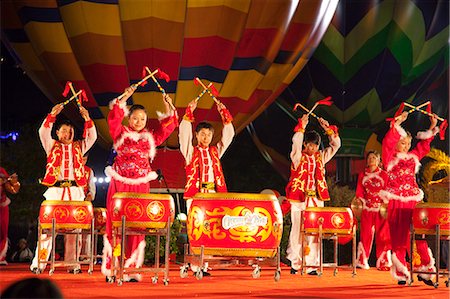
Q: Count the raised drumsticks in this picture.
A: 10